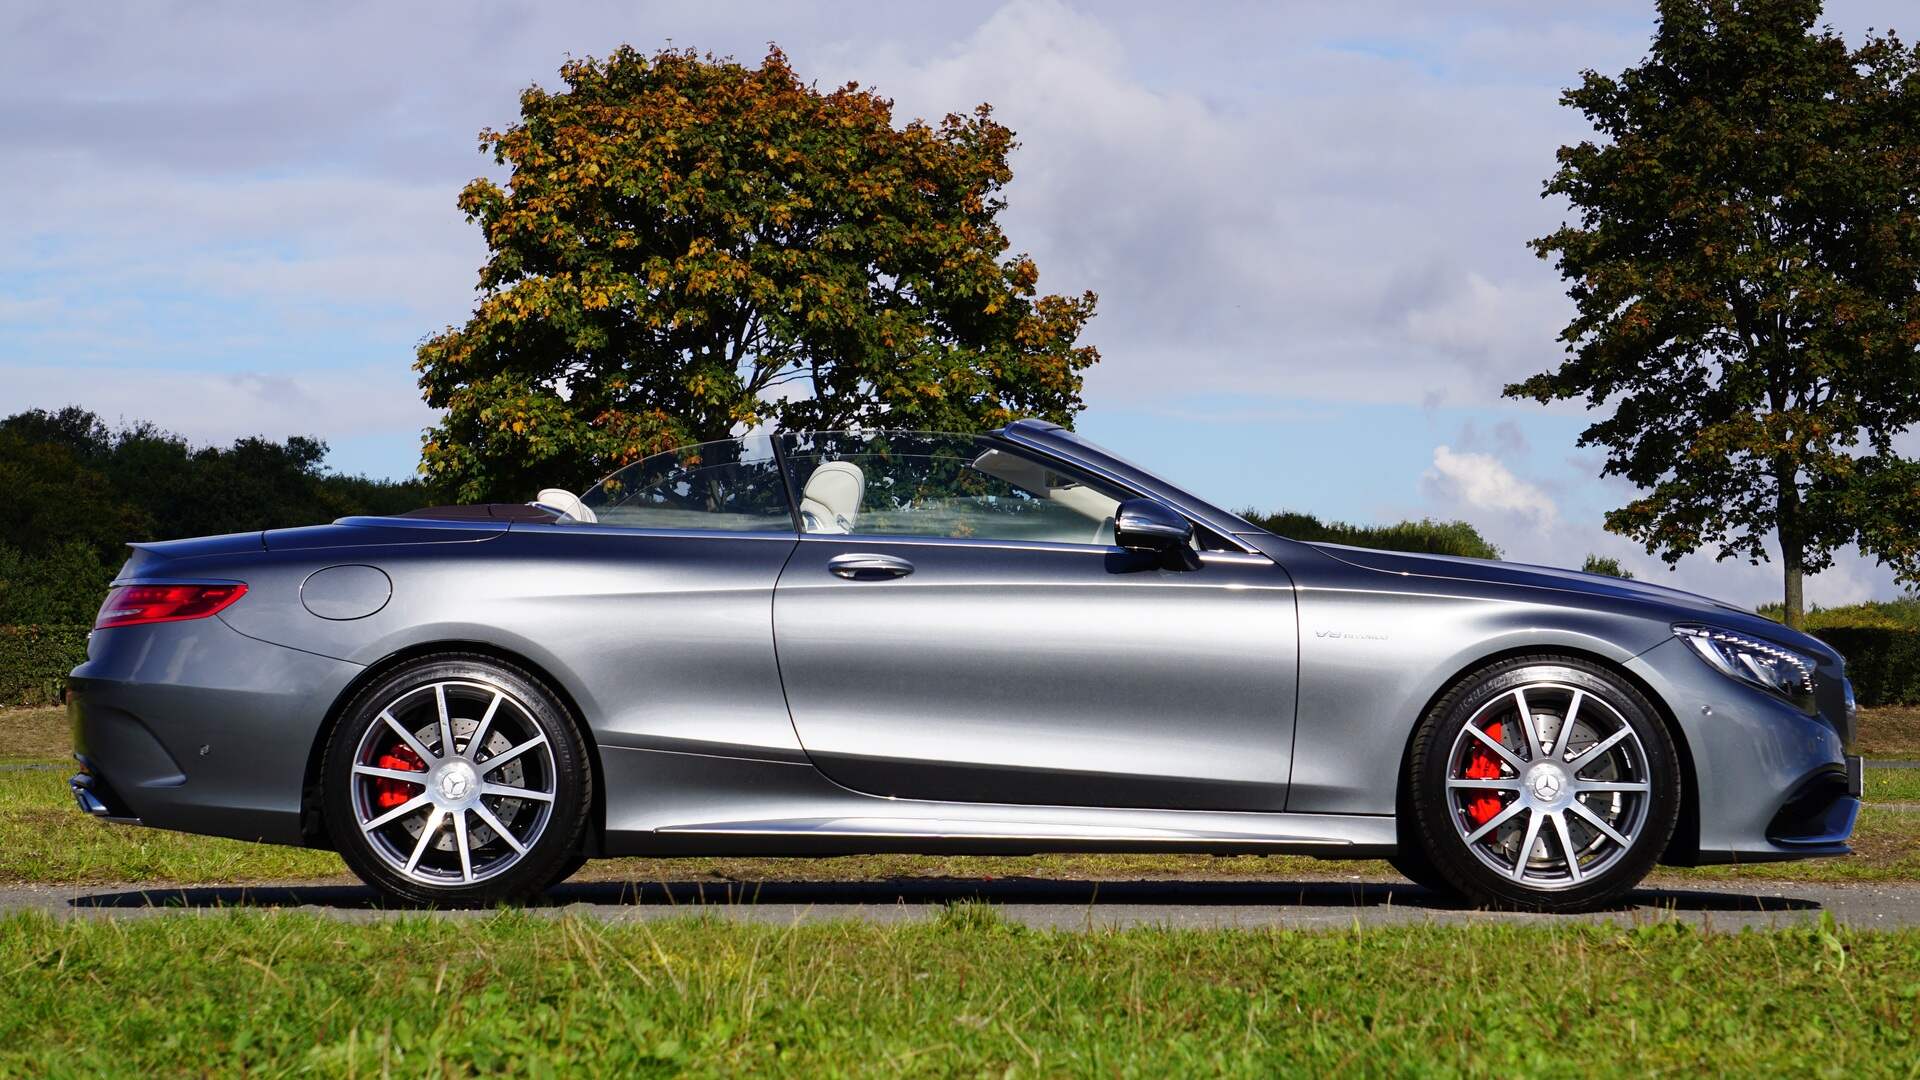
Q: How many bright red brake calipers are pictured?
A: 2